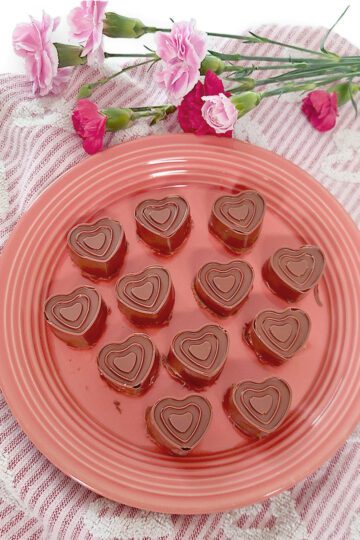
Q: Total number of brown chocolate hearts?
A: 12